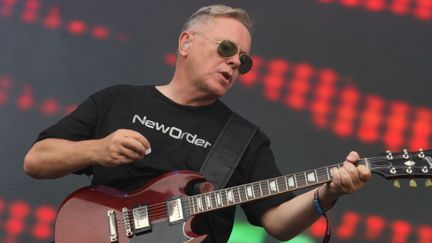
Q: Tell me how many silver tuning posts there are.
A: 6